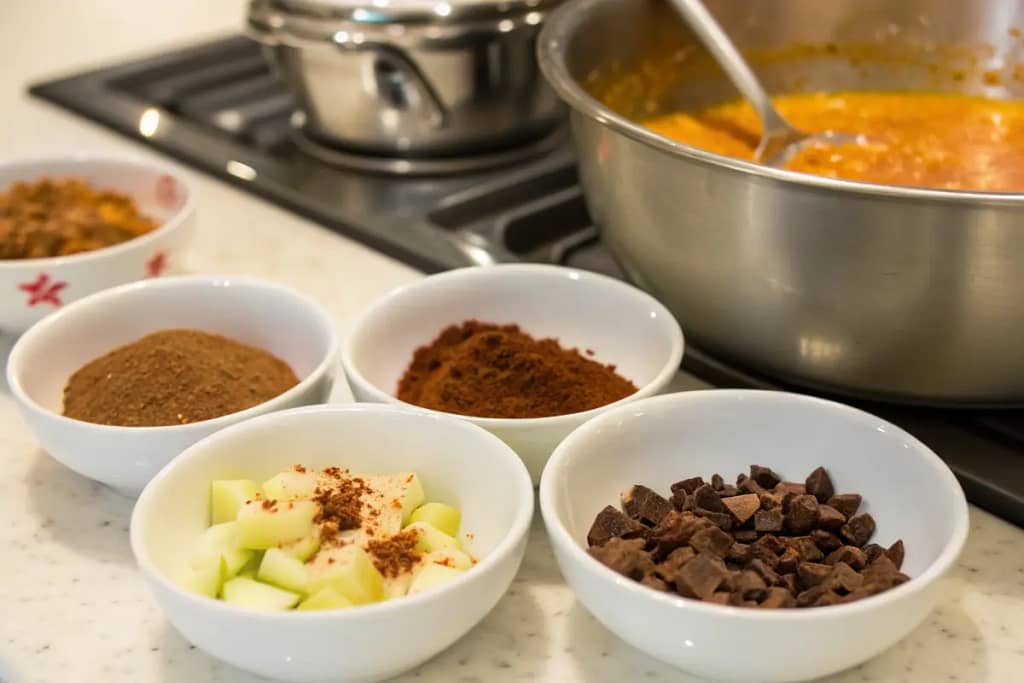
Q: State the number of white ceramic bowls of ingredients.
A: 5